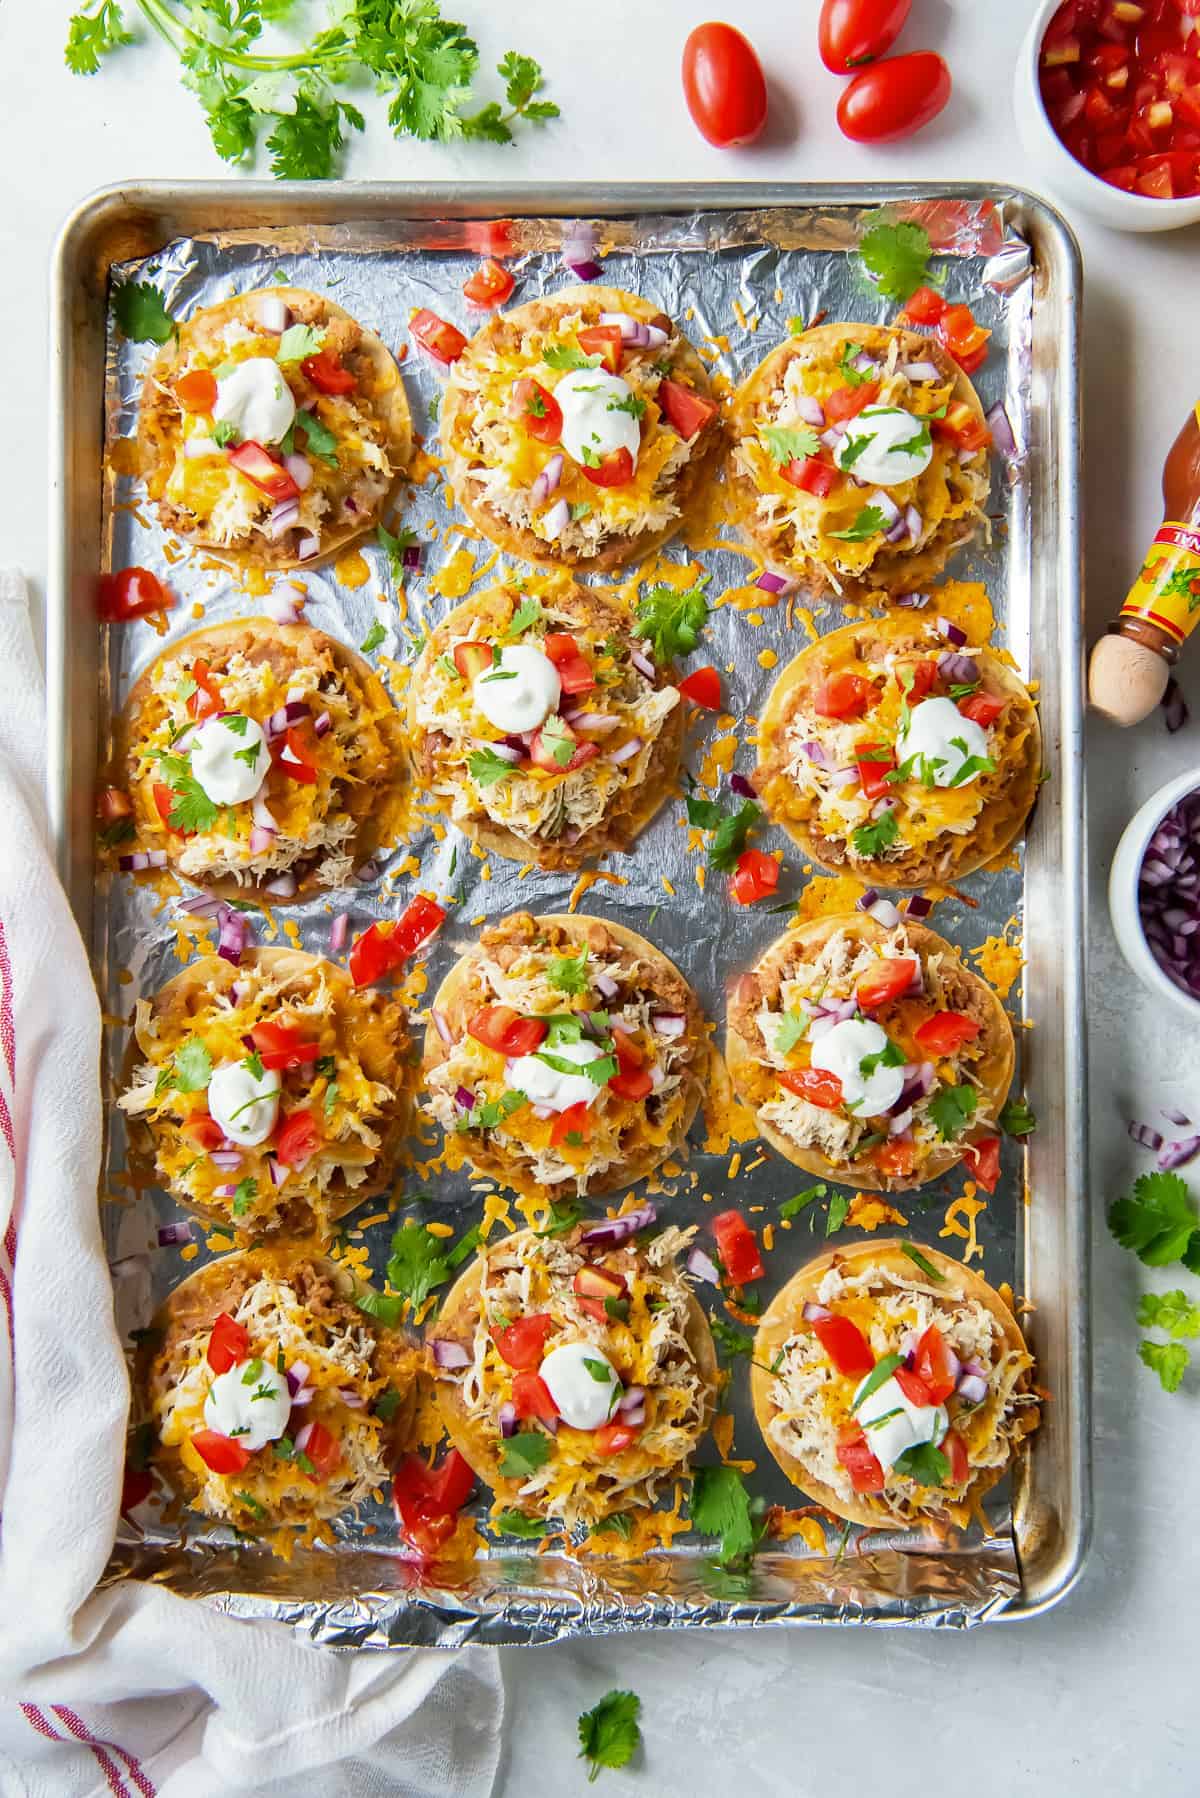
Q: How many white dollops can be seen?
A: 12